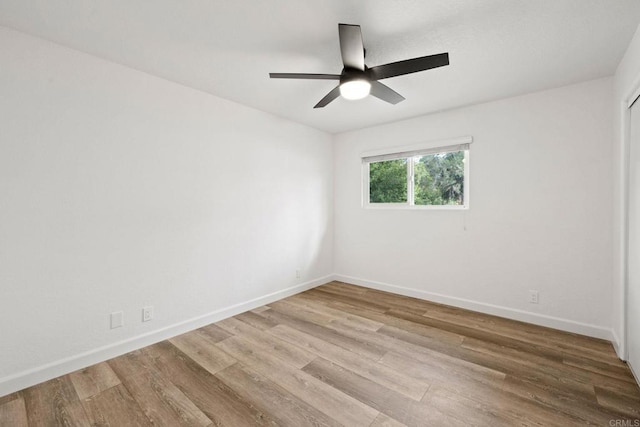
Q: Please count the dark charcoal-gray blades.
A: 5